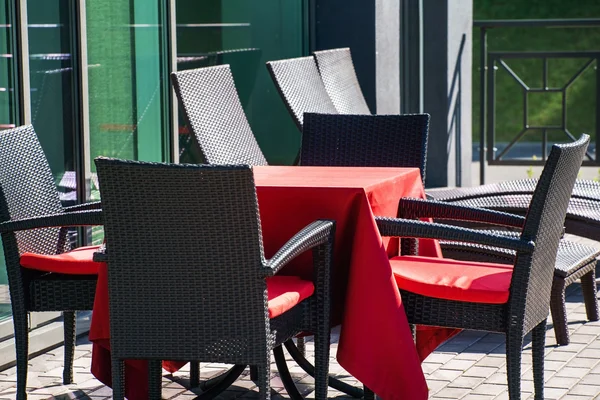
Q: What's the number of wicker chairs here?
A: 7